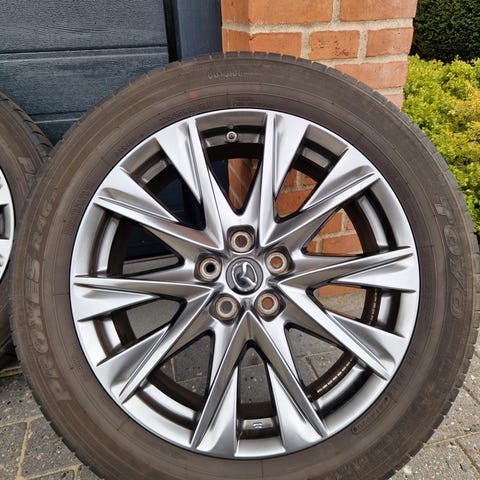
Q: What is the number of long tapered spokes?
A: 10